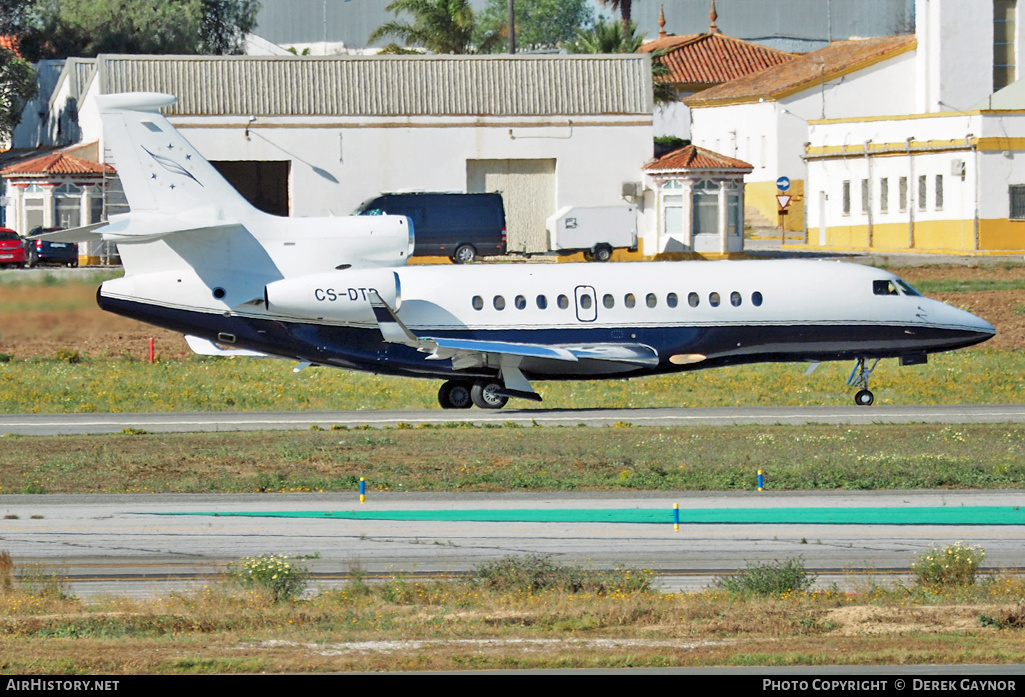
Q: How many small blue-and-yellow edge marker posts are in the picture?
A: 3